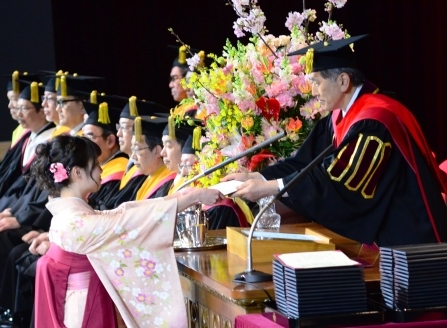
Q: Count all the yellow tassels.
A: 13